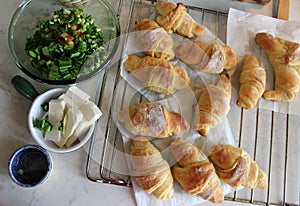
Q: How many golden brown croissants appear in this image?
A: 11